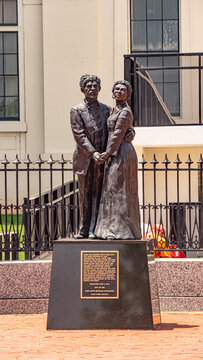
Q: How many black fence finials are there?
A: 12